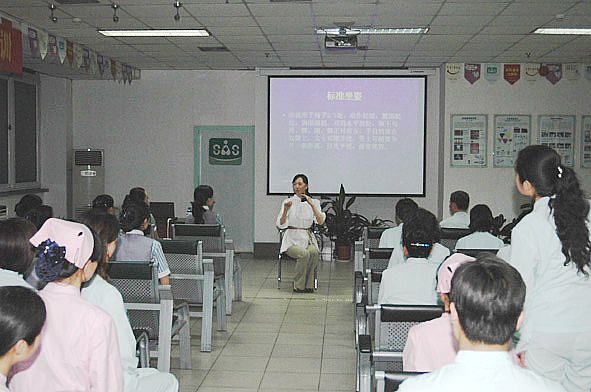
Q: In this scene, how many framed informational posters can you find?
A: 4